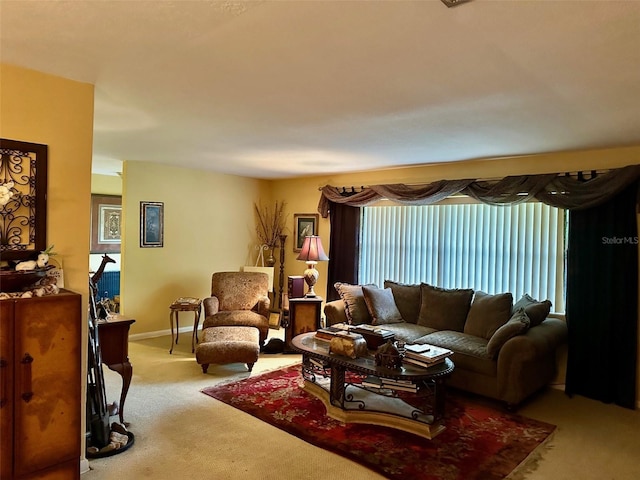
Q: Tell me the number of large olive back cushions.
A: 3